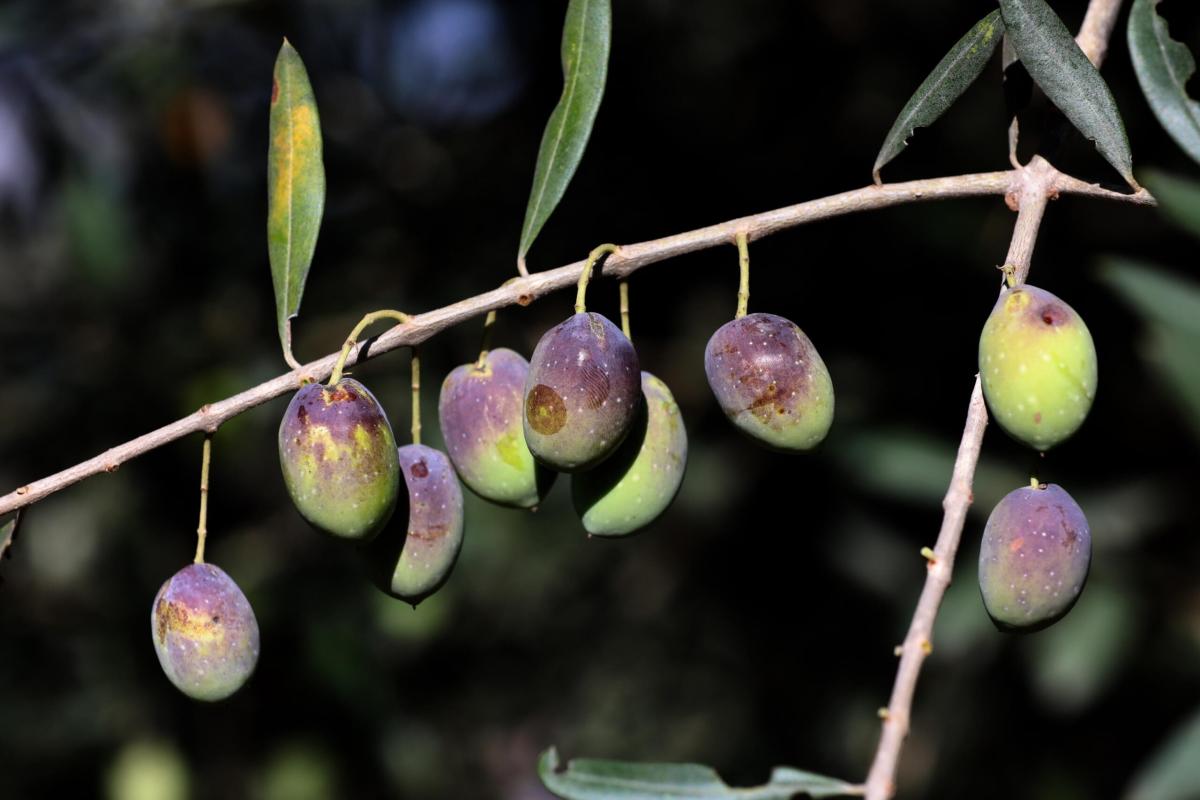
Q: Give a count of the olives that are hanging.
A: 9